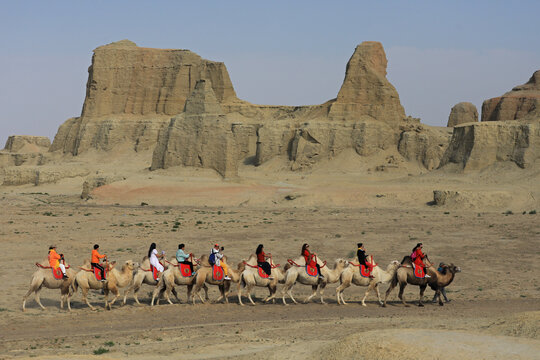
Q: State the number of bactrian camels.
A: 9